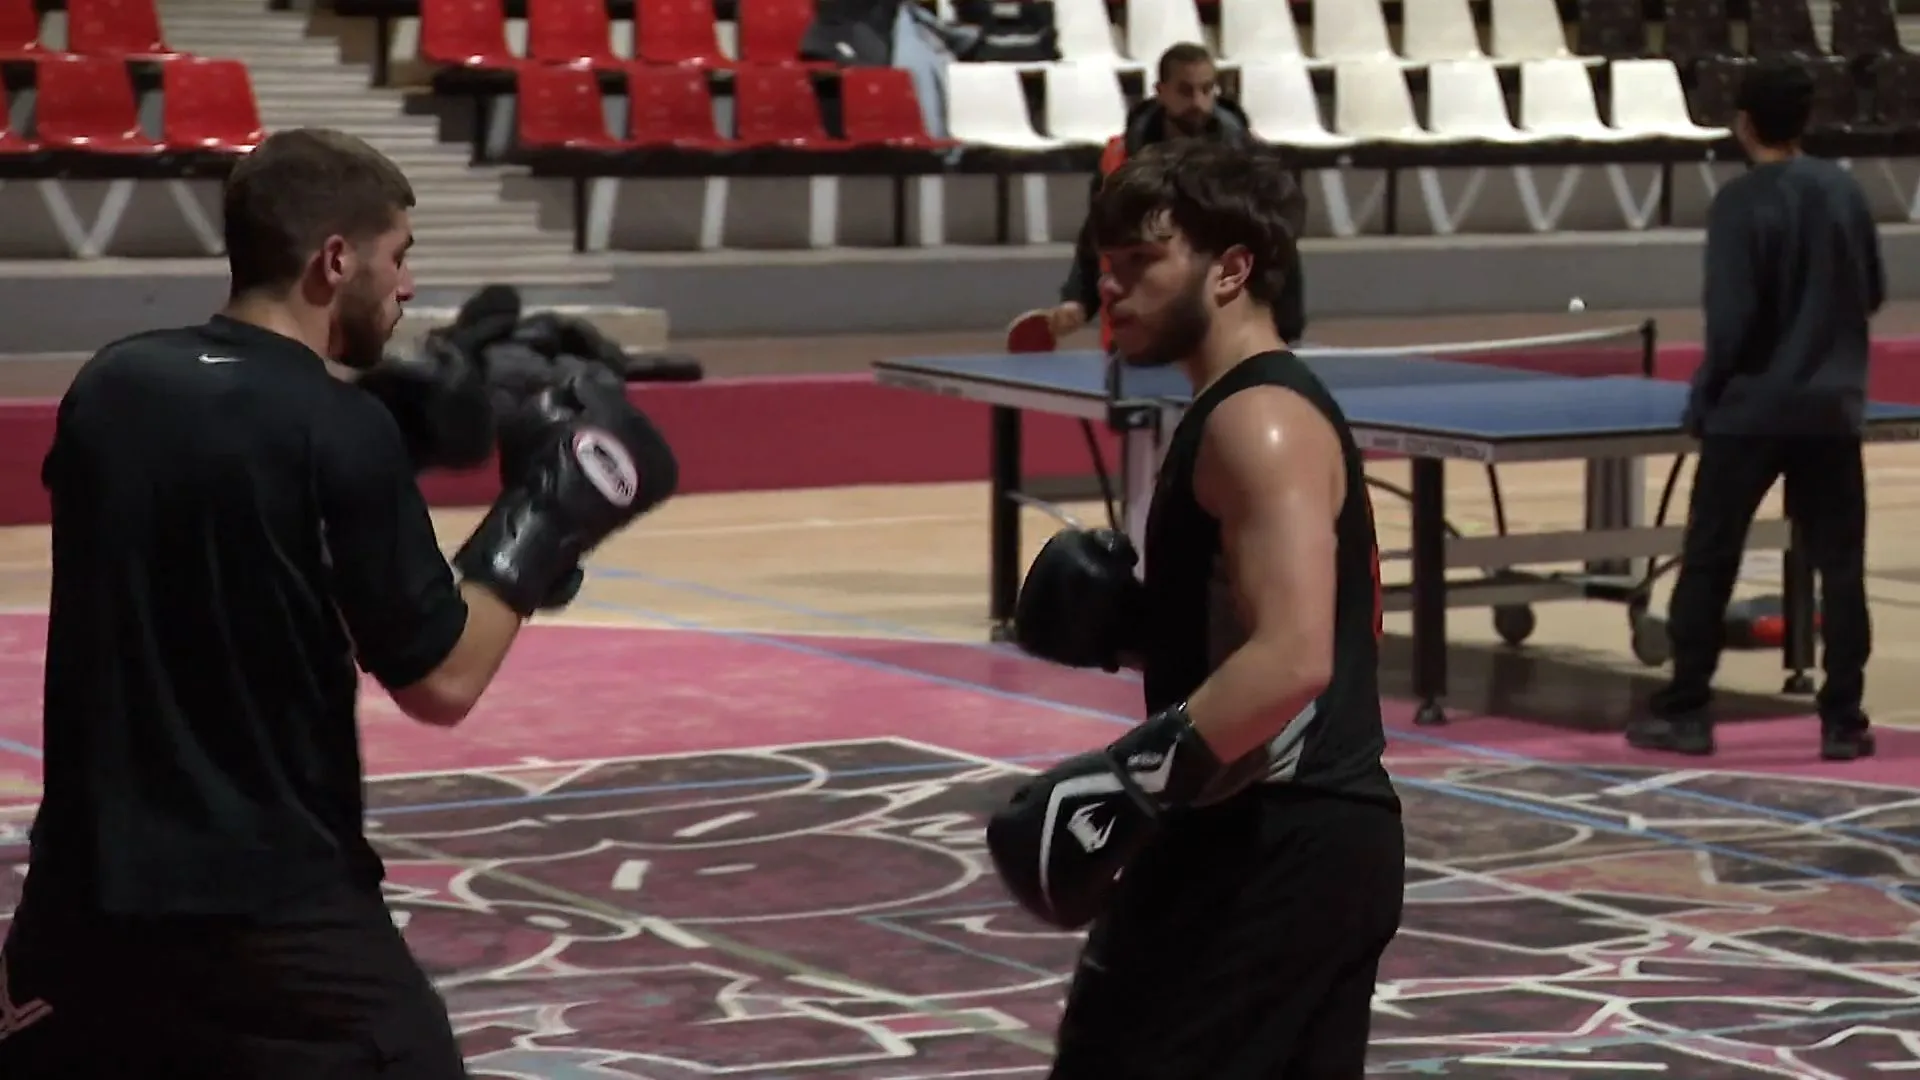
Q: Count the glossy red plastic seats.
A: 13